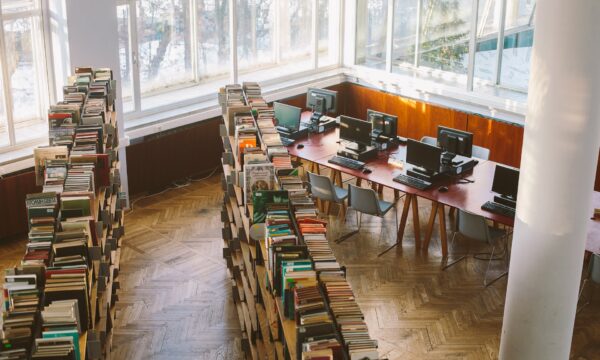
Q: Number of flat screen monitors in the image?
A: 7